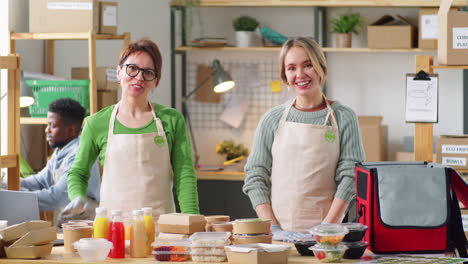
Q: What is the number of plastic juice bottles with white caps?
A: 4